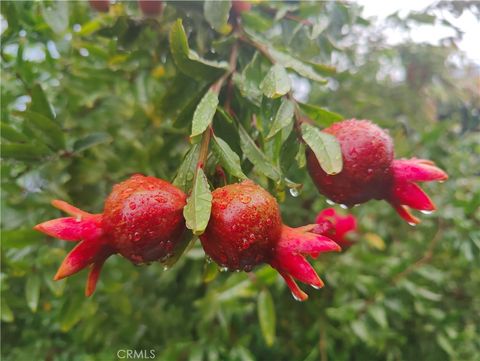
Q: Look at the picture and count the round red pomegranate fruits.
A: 3